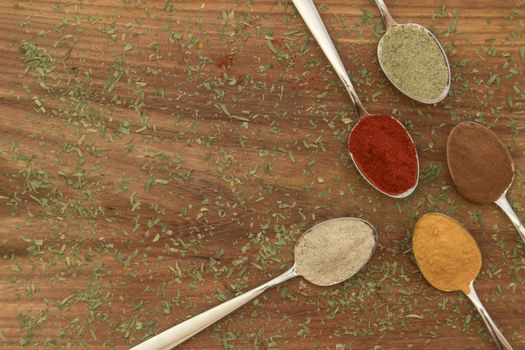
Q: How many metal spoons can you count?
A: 5